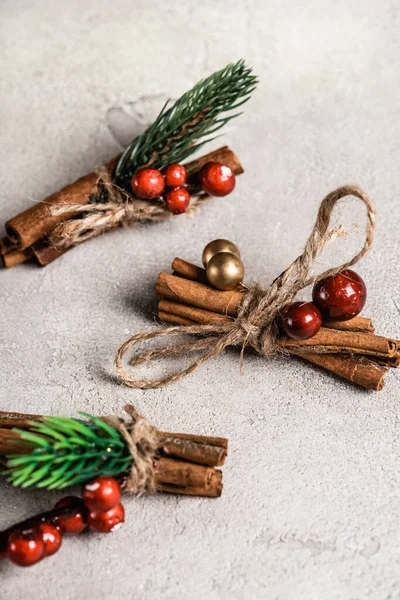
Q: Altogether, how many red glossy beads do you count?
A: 11